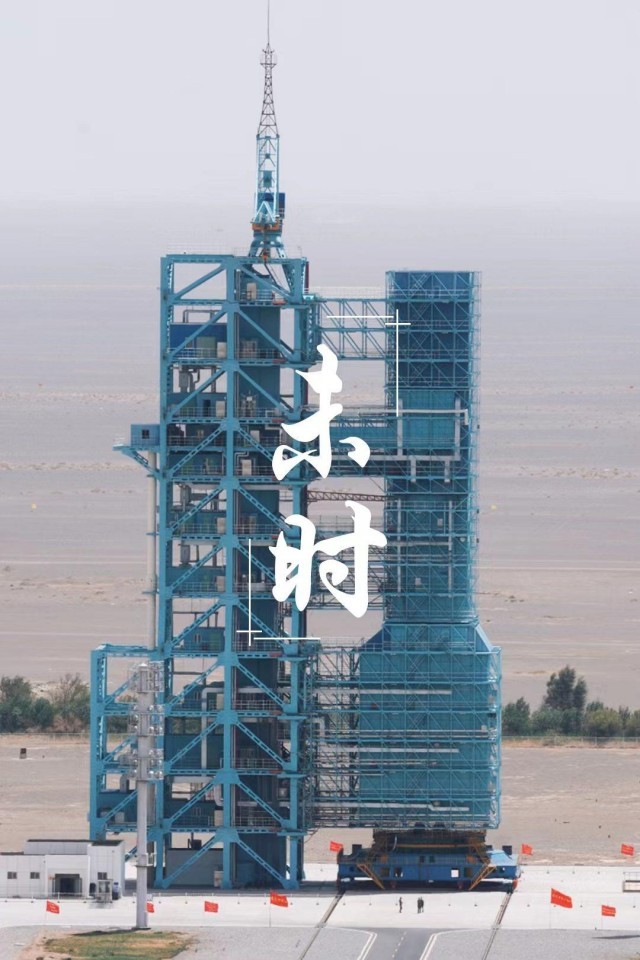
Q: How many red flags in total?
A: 9